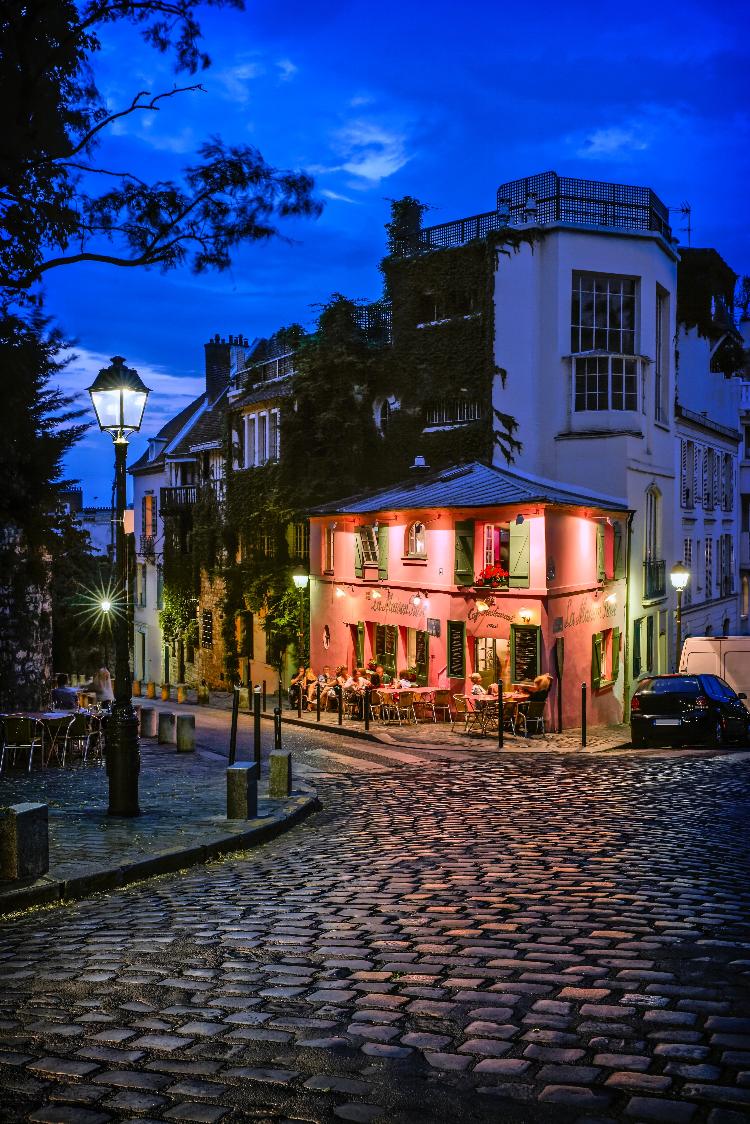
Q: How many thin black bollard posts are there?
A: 12